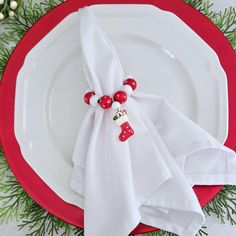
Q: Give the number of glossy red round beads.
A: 4